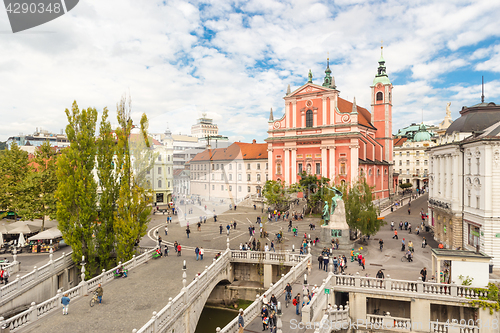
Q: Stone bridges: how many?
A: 3